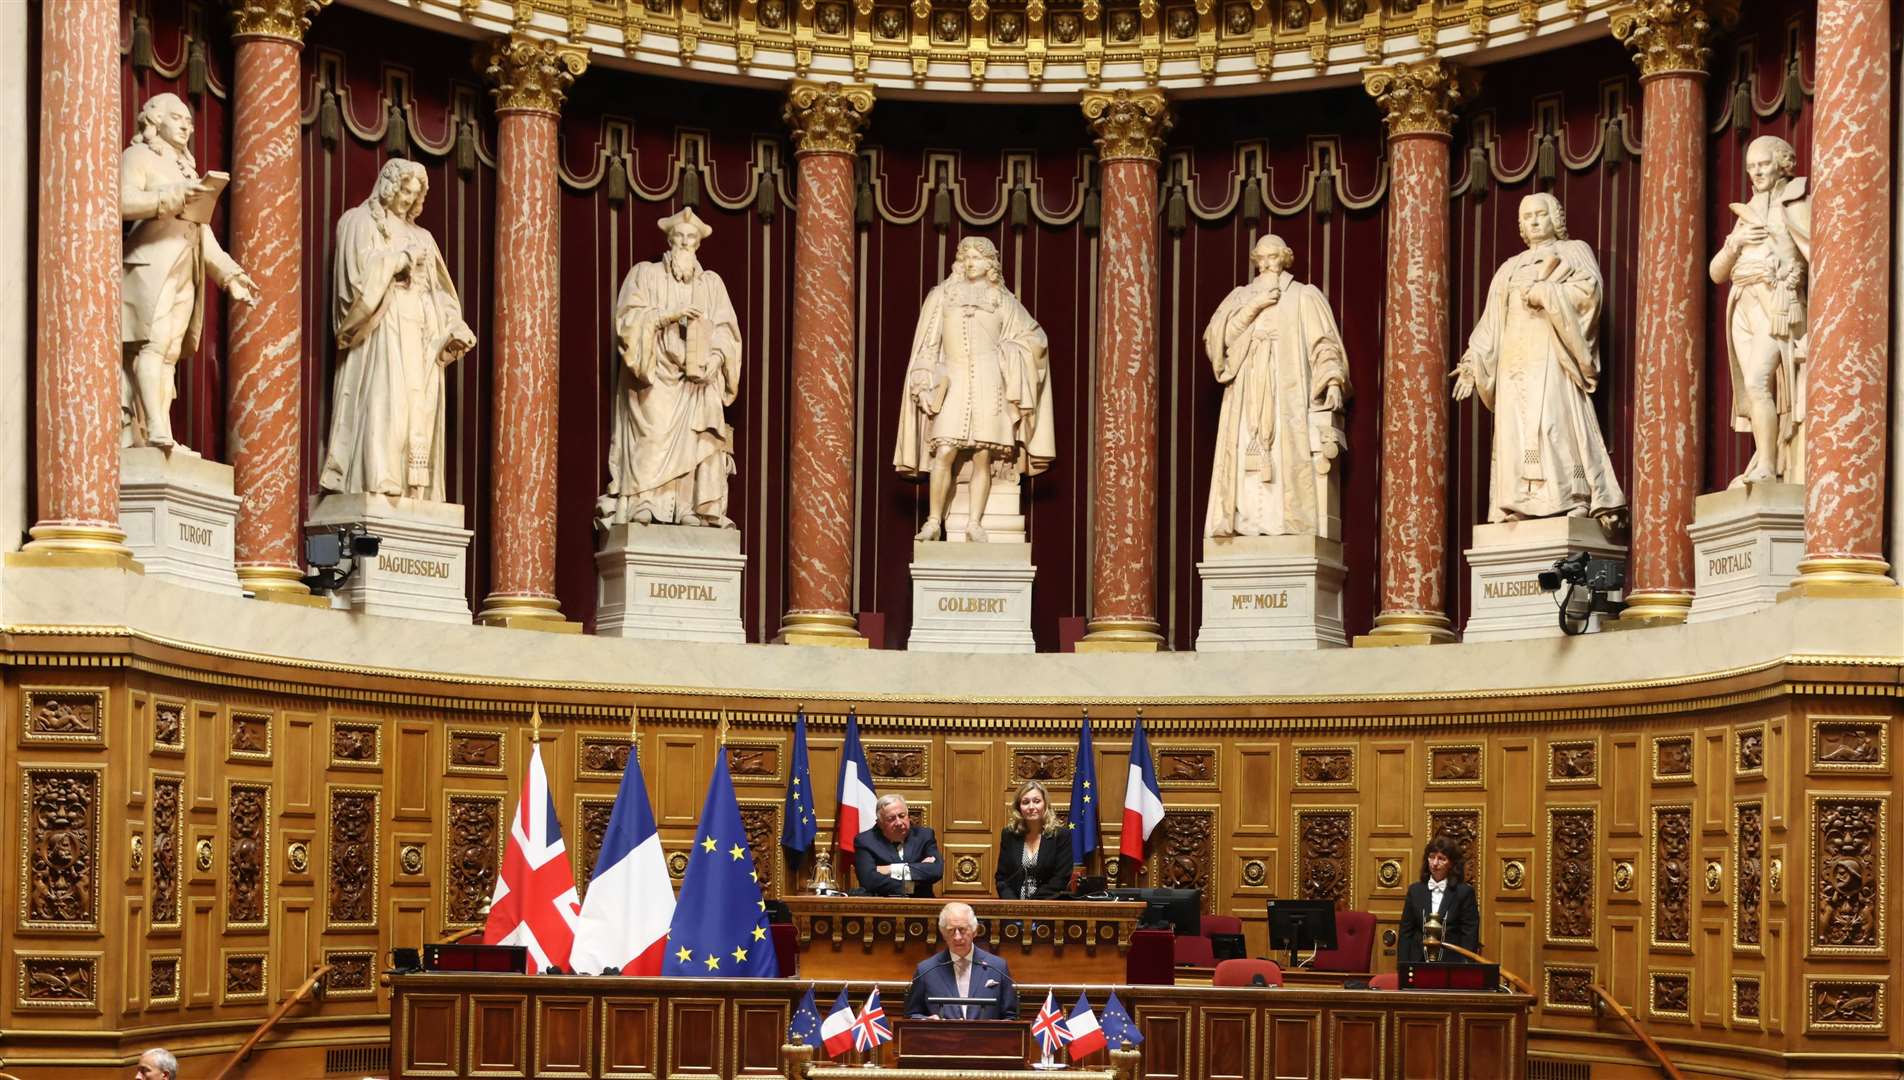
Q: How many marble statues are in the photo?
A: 7